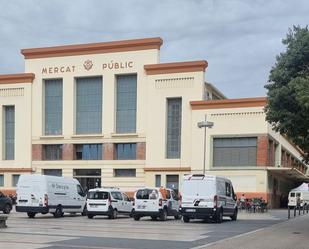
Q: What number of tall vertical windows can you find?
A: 5